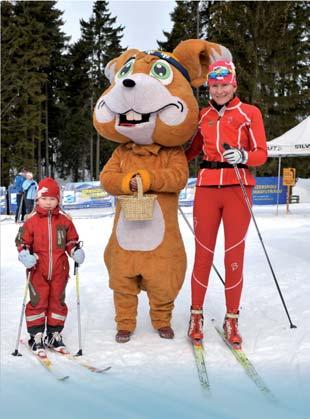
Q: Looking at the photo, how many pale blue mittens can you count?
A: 2